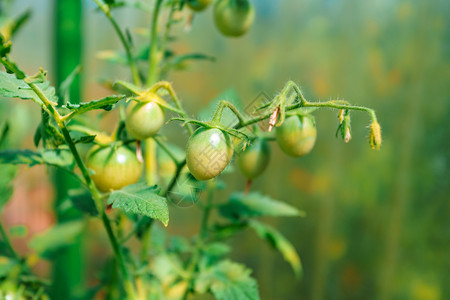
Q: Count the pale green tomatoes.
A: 7